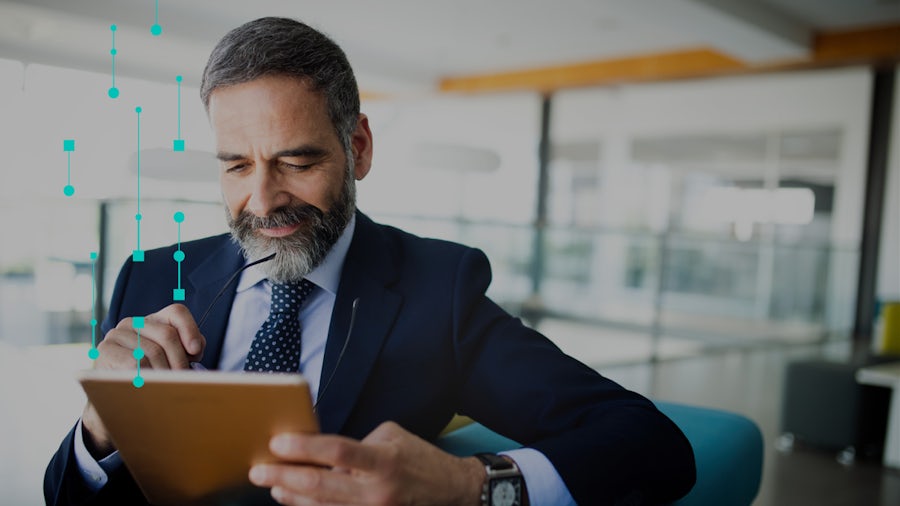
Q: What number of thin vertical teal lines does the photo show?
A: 8